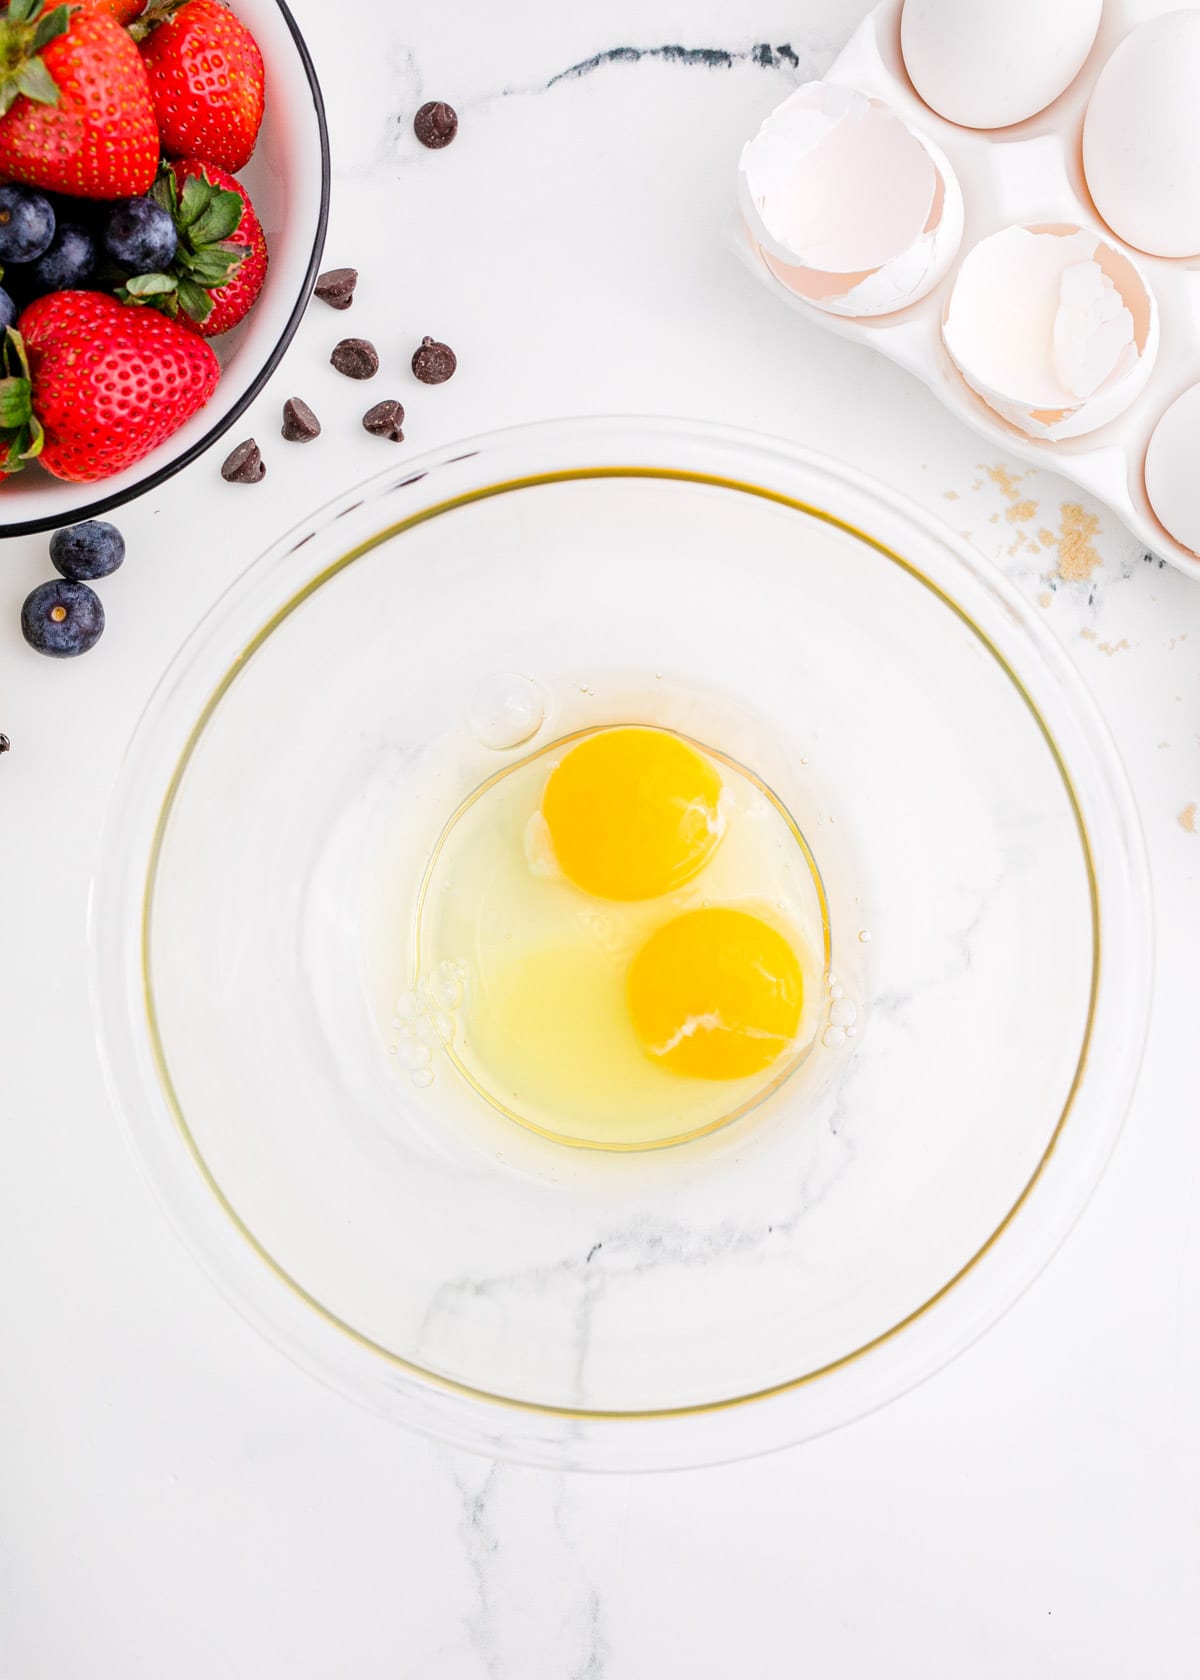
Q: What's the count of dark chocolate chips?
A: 7